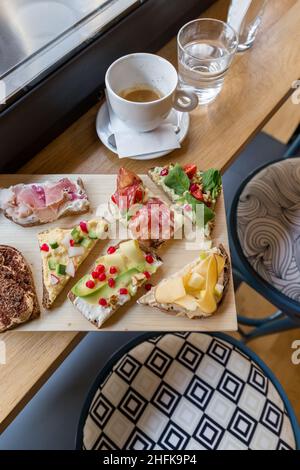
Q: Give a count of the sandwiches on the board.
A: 7